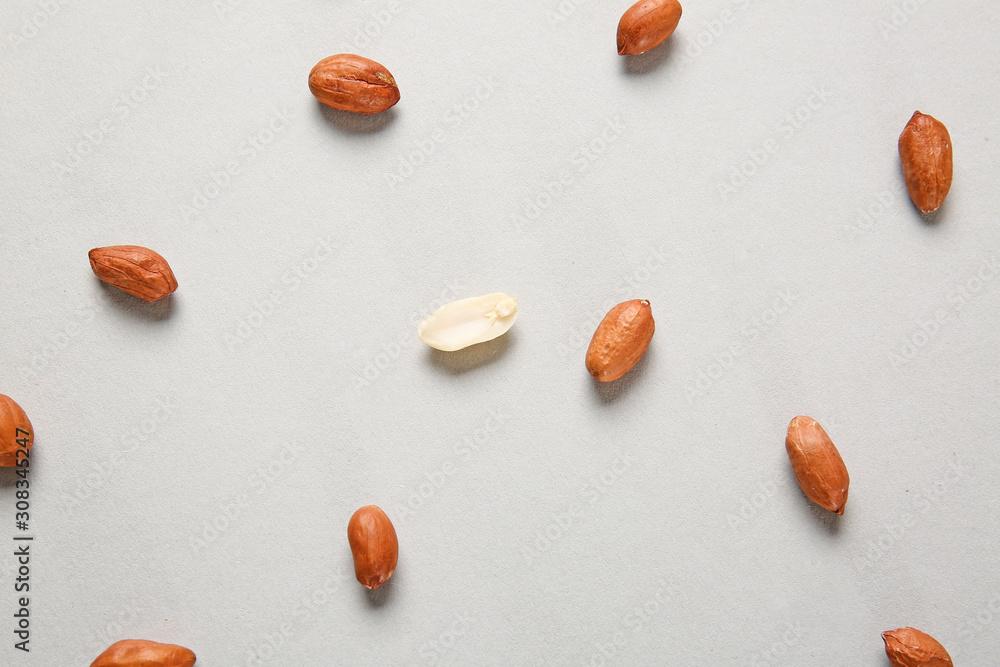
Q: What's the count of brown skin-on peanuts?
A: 10